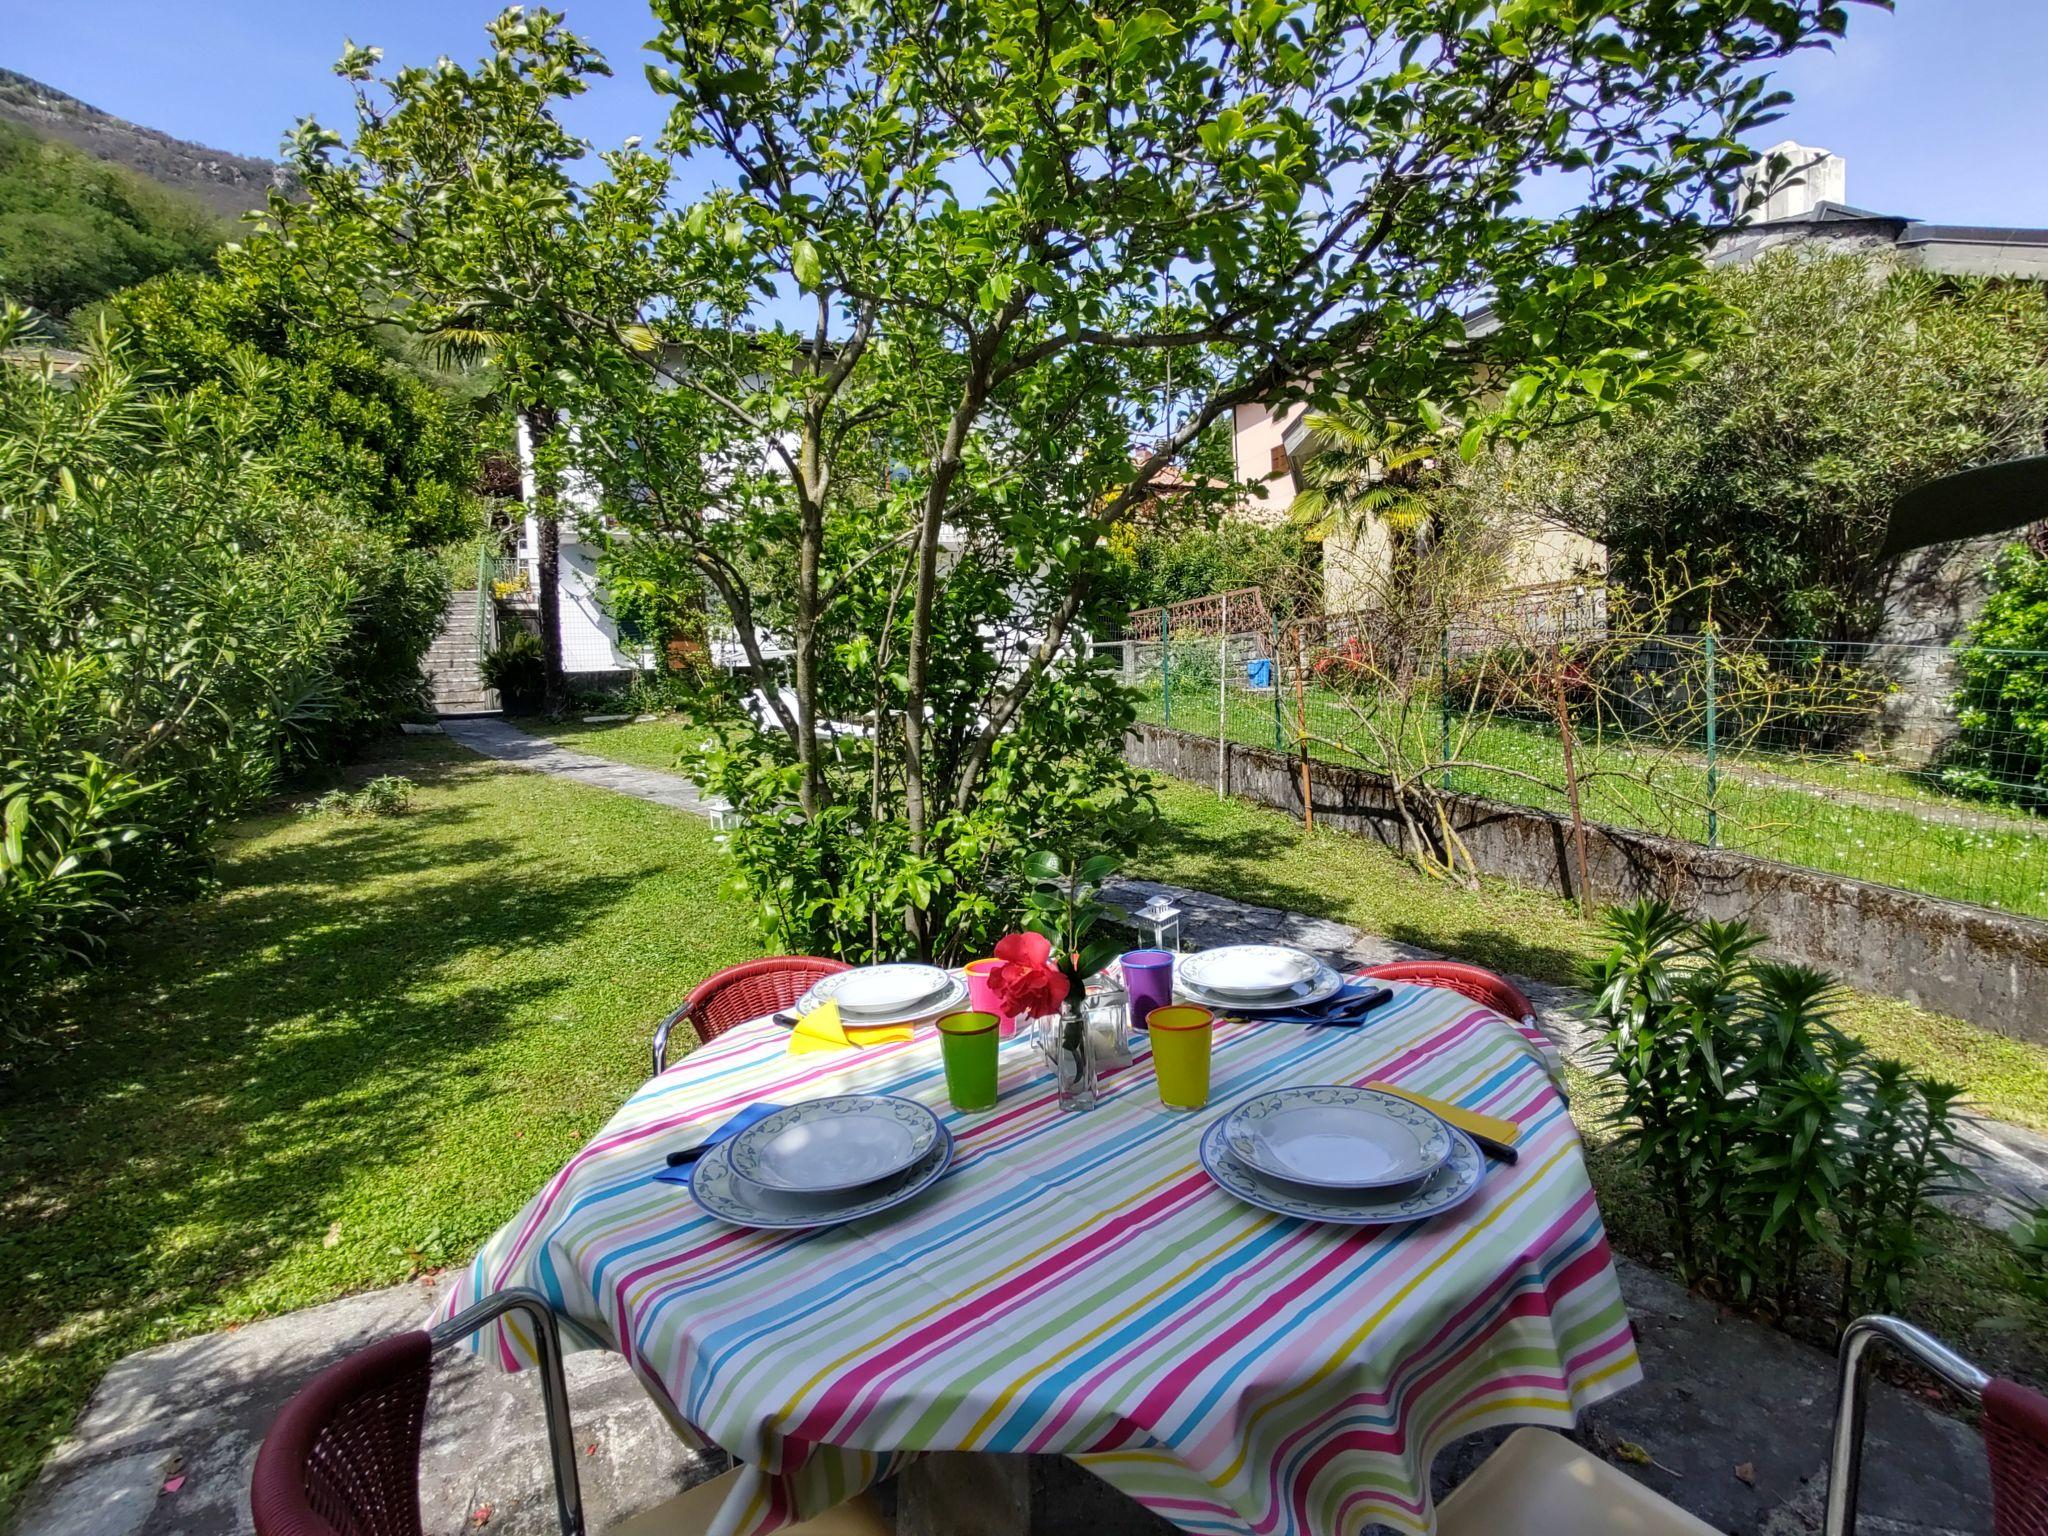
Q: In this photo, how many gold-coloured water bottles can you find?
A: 0